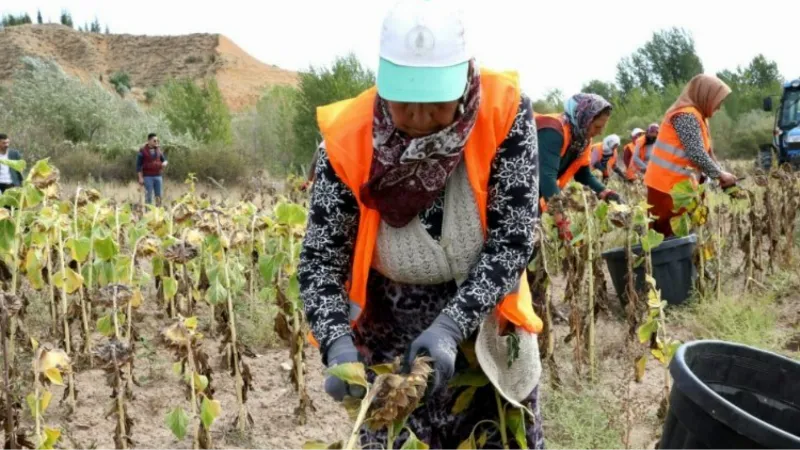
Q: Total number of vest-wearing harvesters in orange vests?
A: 6